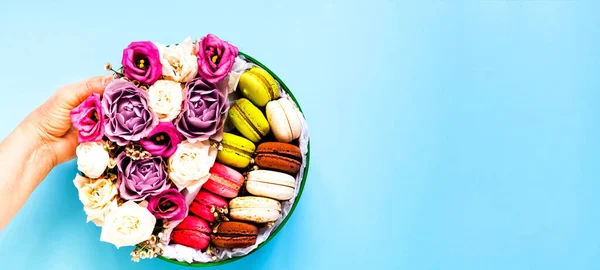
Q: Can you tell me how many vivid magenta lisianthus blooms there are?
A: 5